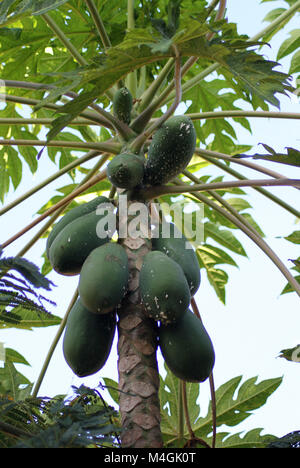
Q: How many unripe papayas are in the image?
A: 10